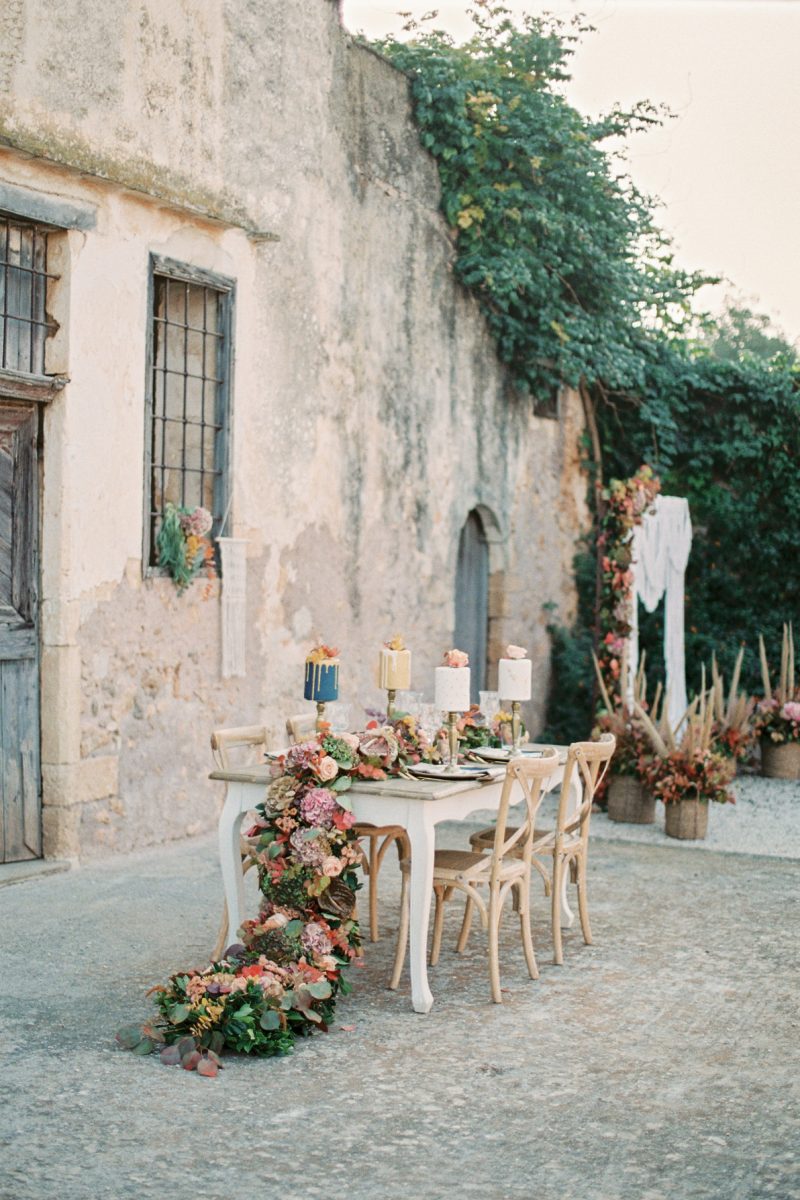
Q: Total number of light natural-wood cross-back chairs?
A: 4